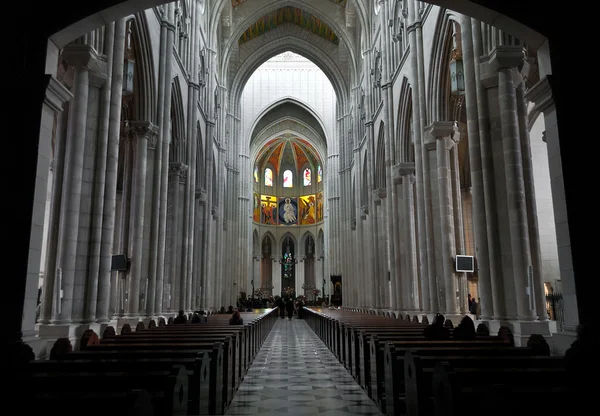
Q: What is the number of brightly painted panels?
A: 5